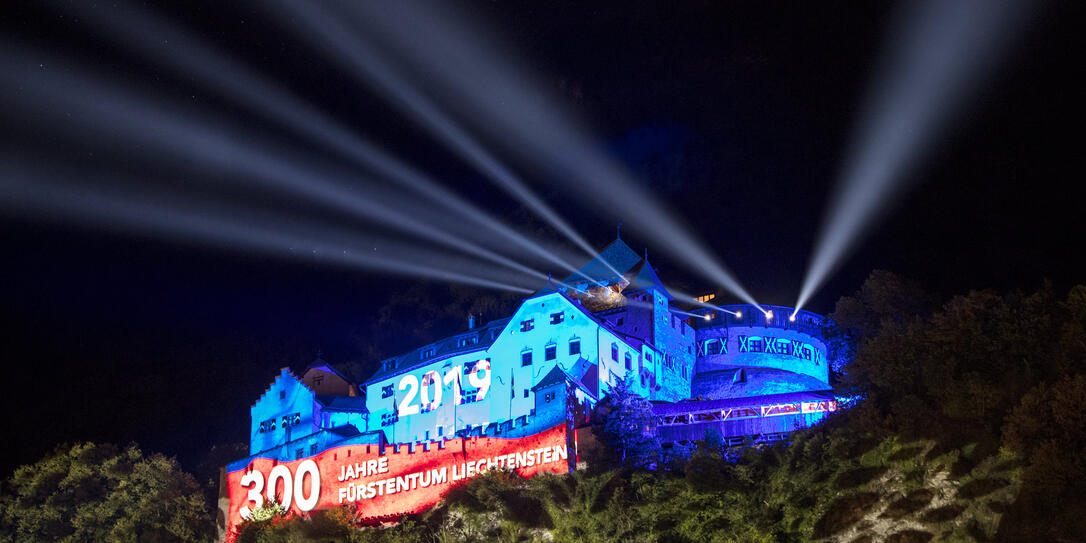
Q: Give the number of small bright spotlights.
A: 4